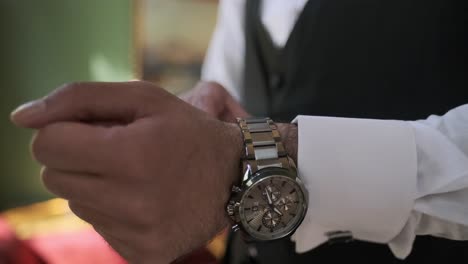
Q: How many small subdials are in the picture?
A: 3